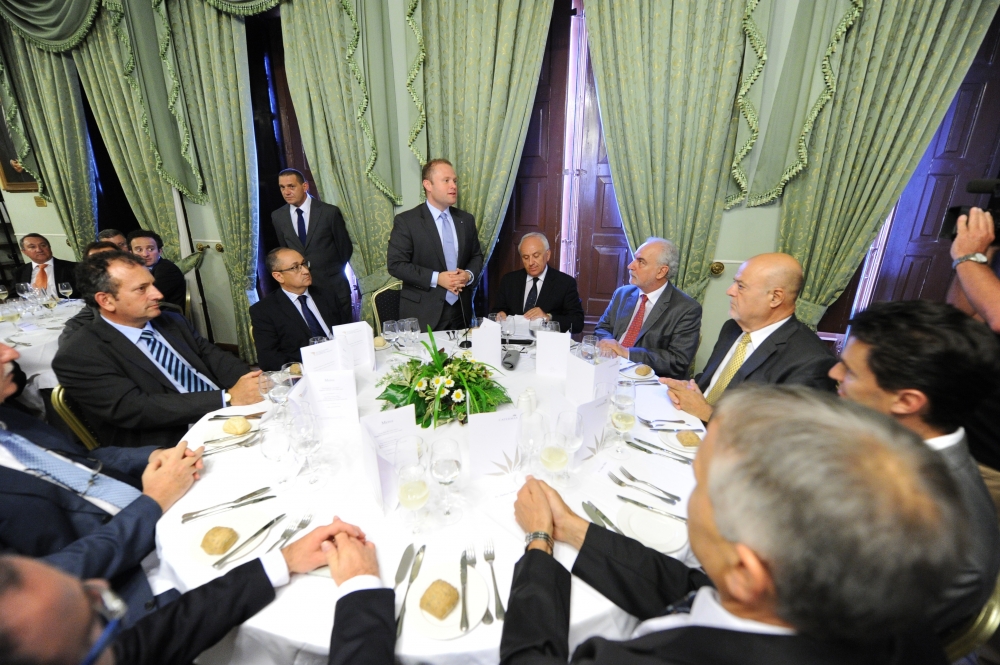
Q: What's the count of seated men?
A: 13